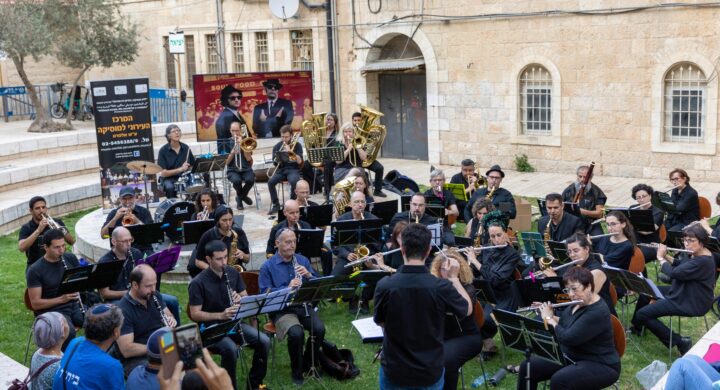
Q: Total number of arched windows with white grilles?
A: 2